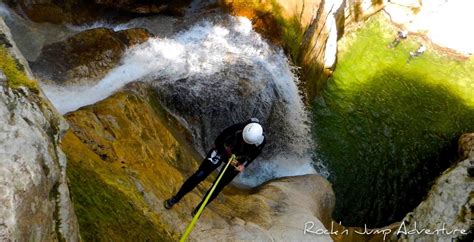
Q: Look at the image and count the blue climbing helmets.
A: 0